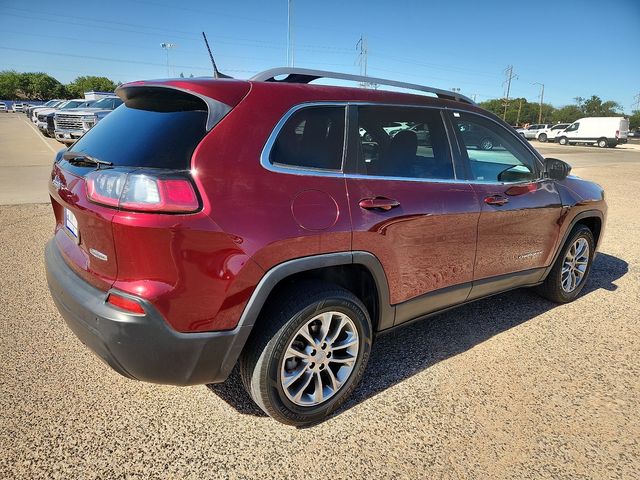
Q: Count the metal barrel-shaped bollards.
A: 0